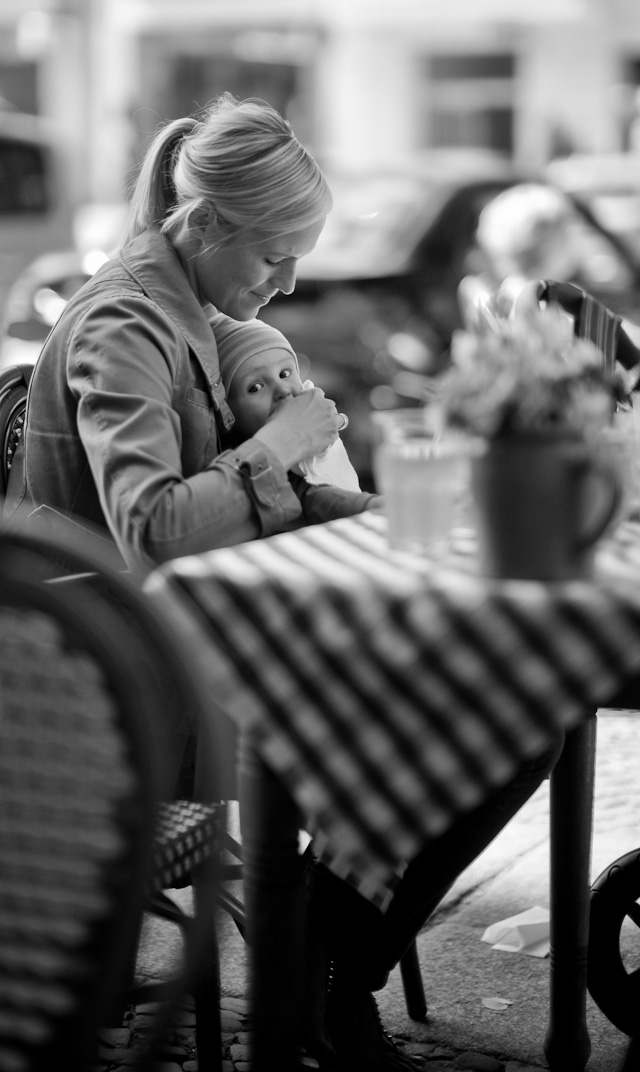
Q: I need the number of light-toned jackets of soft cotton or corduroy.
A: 1